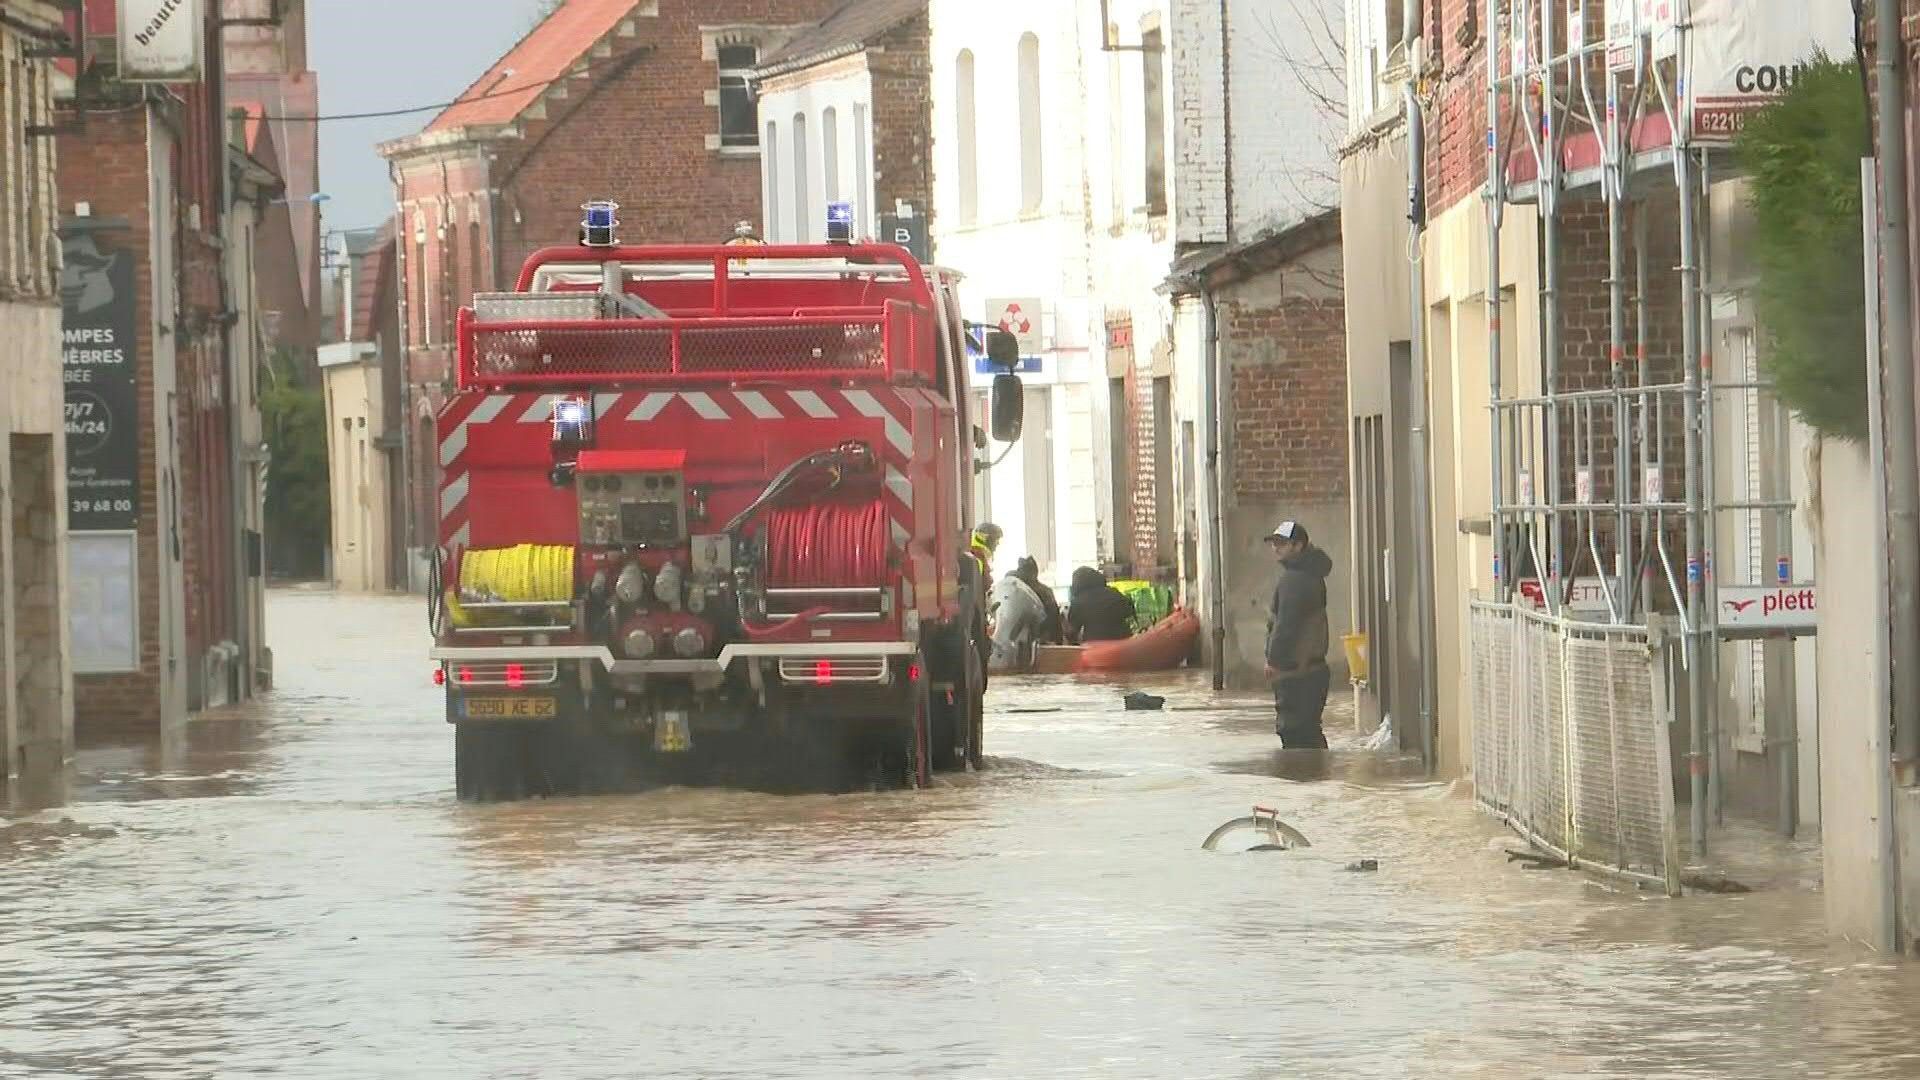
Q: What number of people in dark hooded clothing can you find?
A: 3